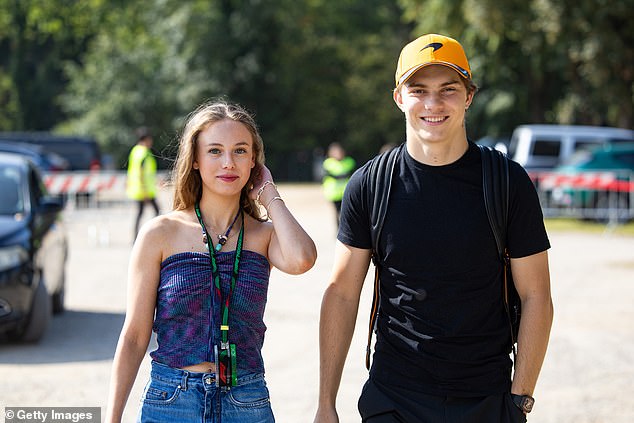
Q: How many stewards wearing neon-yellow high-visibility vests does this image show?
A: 2